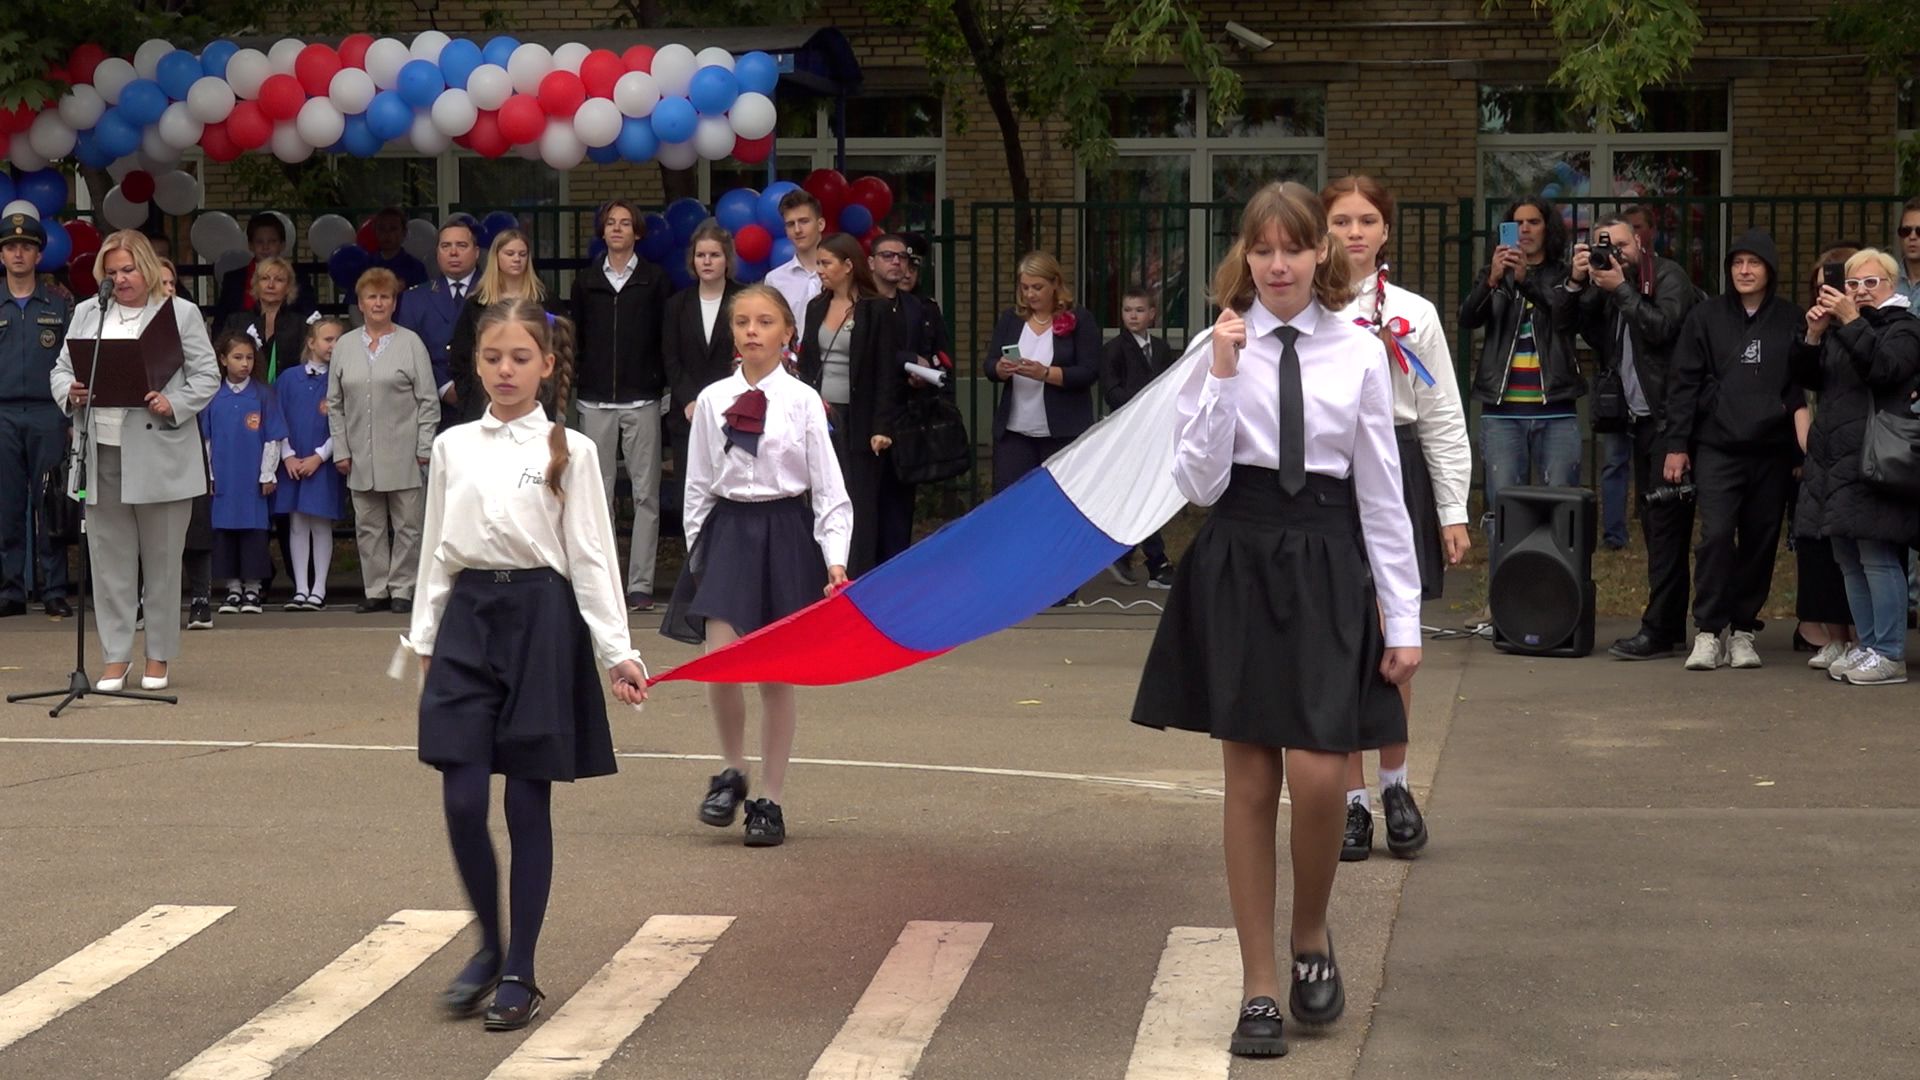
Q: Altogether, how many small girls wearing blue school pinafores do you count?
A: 2